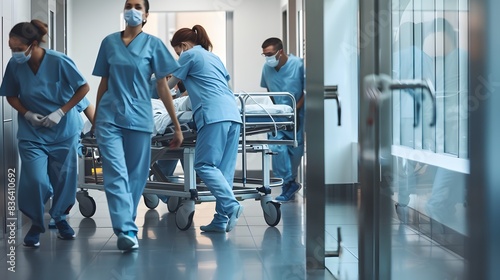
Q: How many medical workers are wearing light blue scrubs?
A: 4